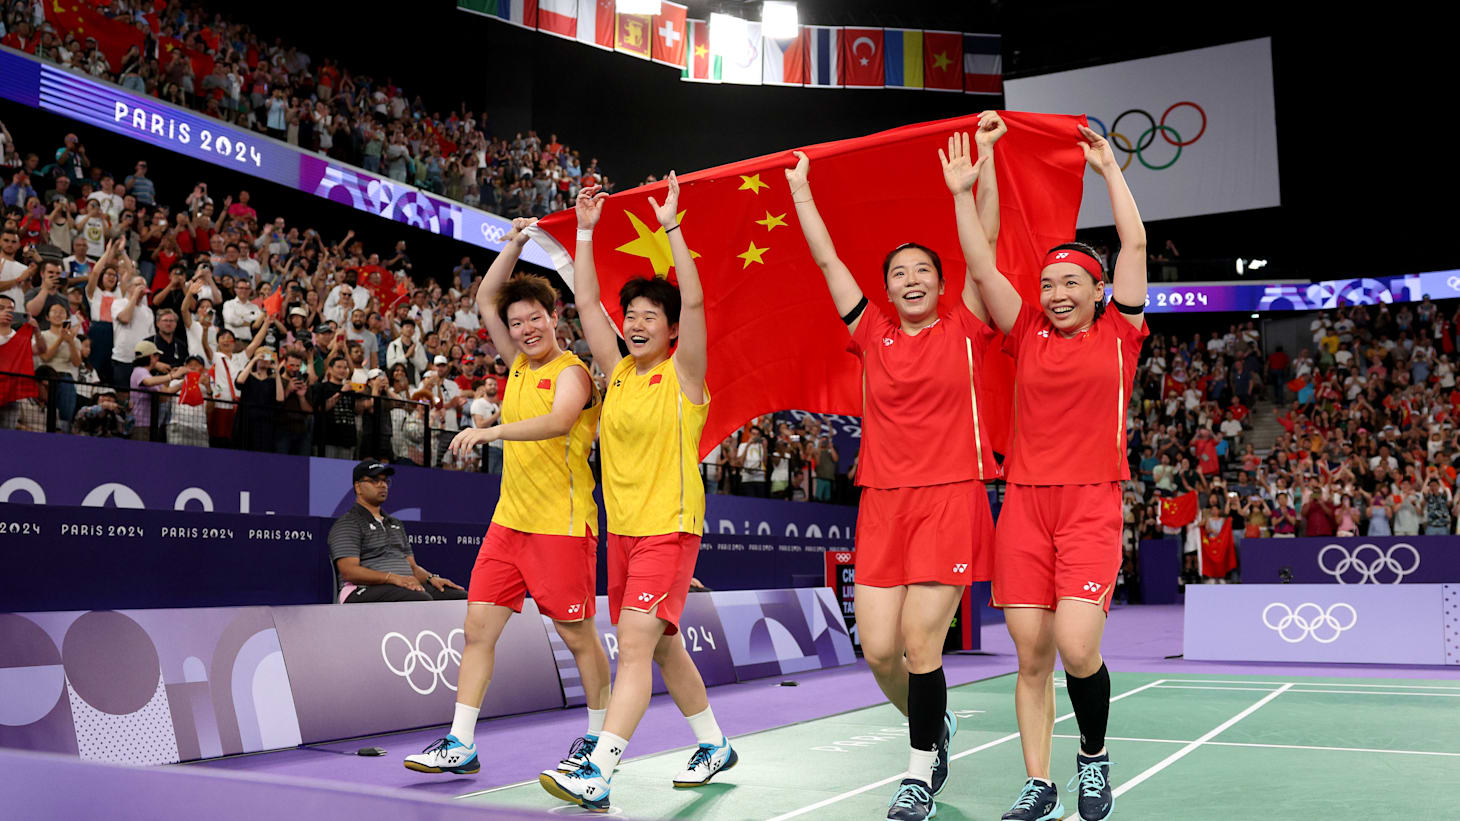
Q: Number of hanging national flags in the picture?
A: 14